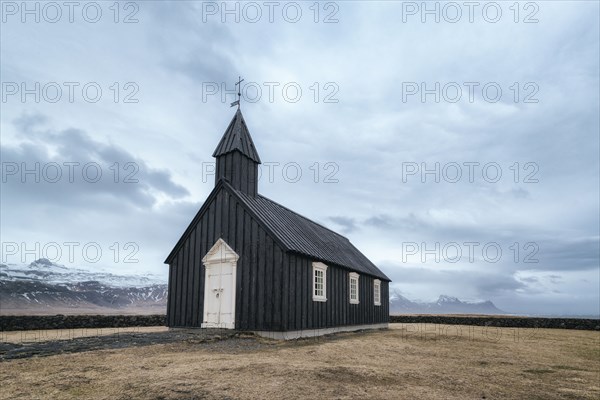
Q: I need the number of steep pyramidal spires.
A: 1